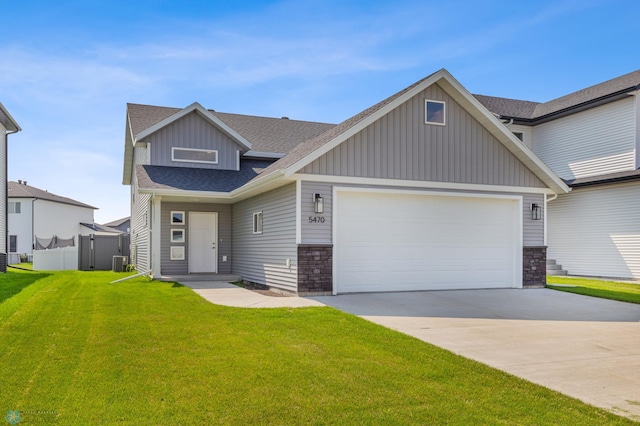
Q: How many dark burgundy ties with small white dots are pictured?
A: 0